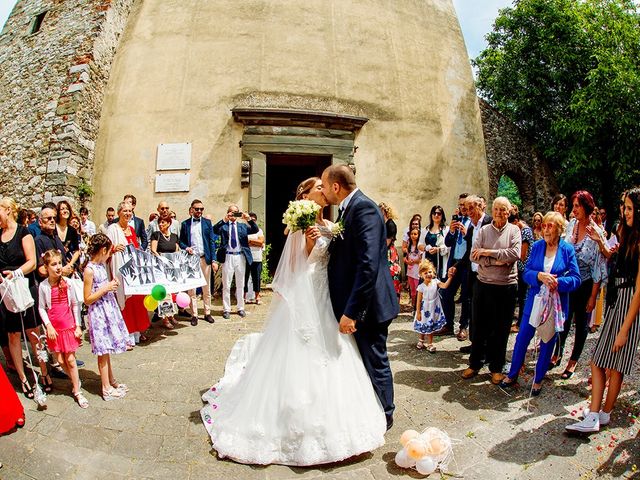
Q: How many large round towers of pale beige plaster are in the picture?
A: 1